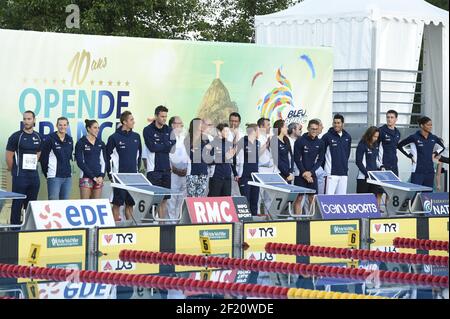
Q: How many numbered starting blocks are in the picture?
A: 3